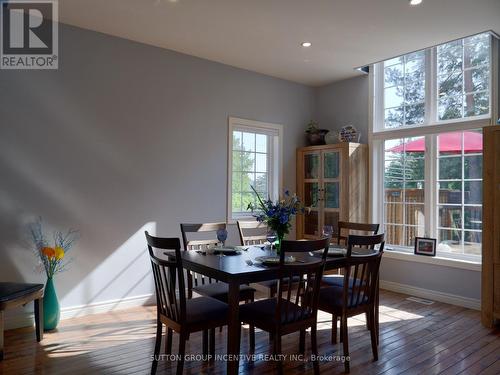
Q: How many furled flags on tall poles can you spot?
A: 0